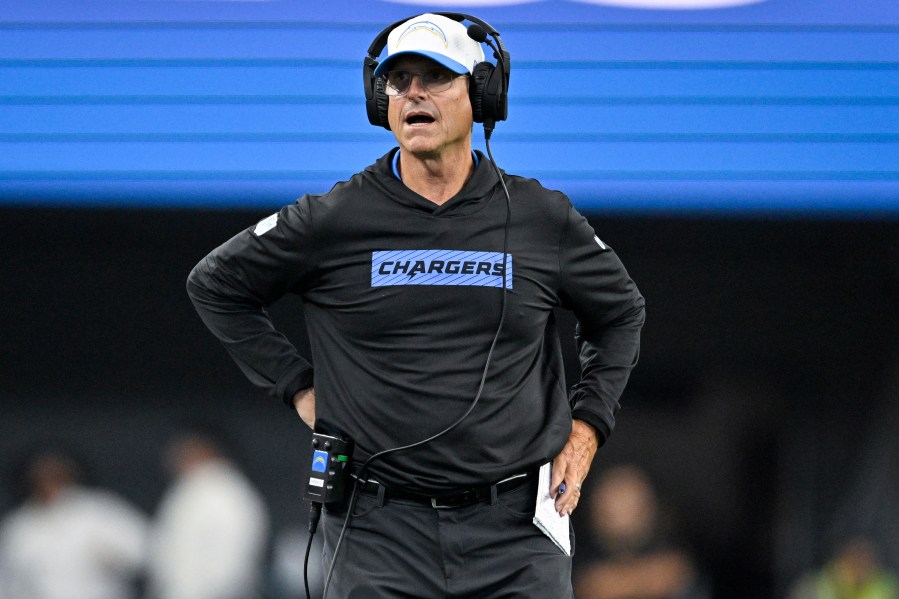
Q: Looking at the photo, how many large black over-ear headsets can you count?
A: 1